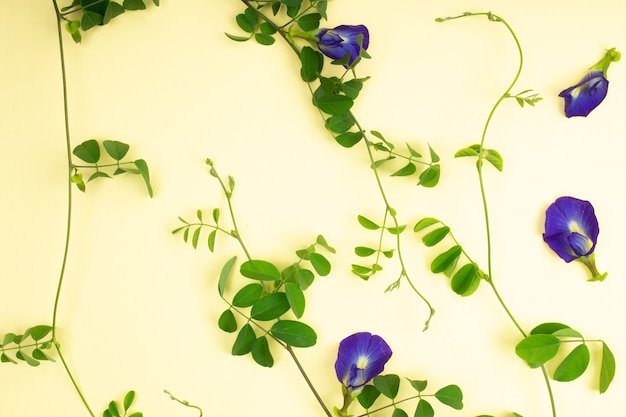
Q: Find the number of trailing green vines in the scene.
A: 4